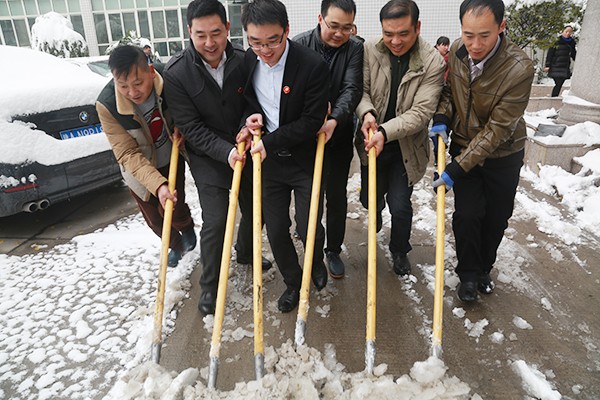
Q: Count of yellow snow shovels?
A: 6